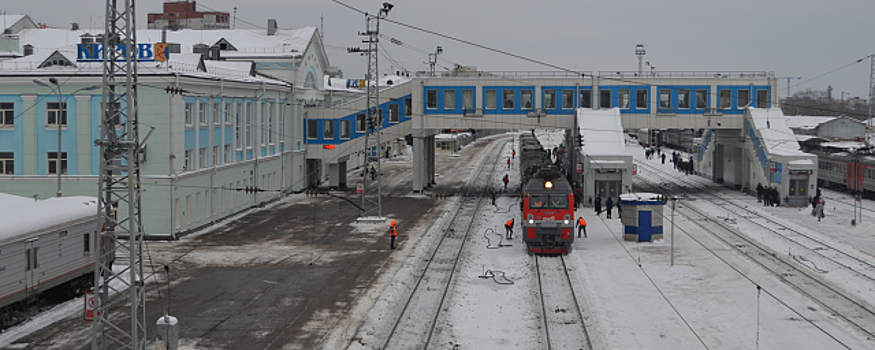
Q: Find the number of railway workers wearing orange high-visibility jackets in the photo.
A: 7